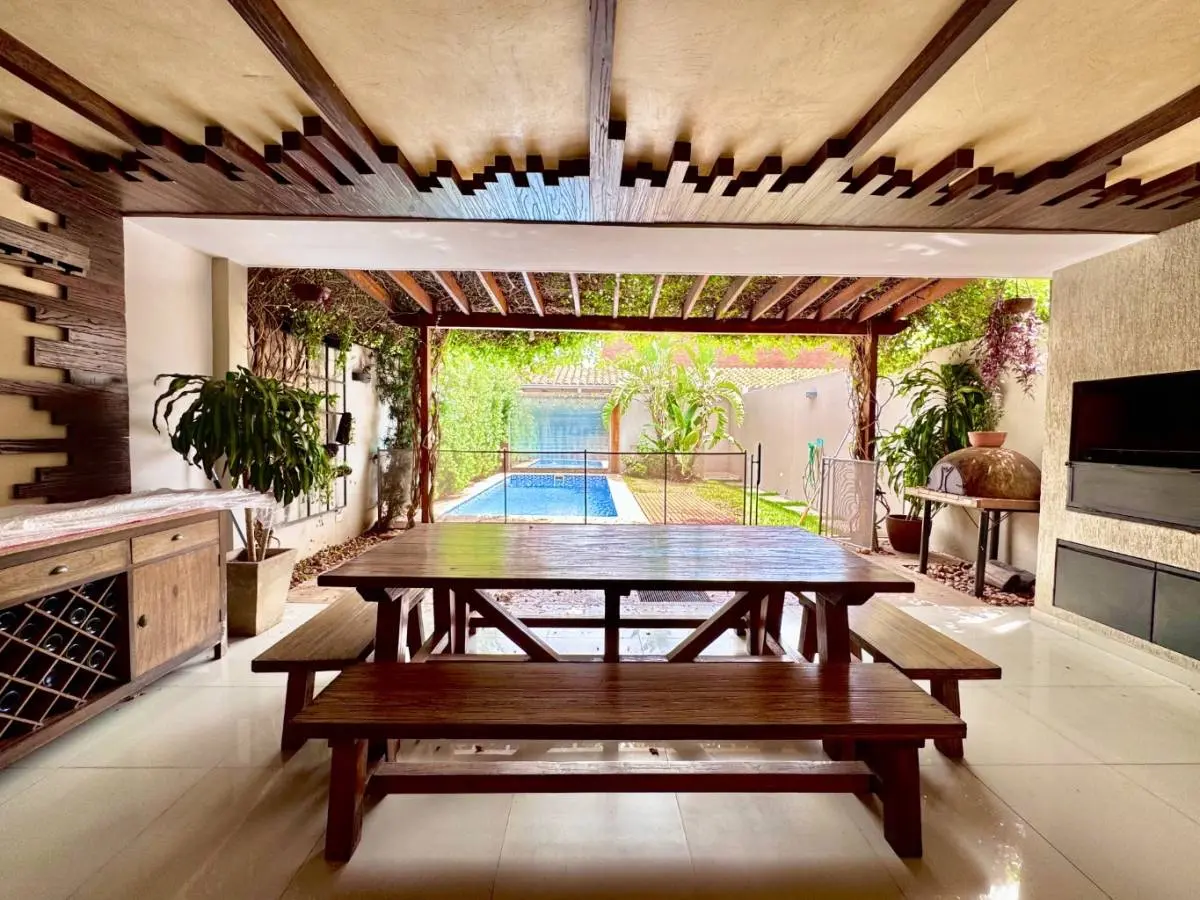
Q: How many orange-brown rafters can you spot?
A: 15